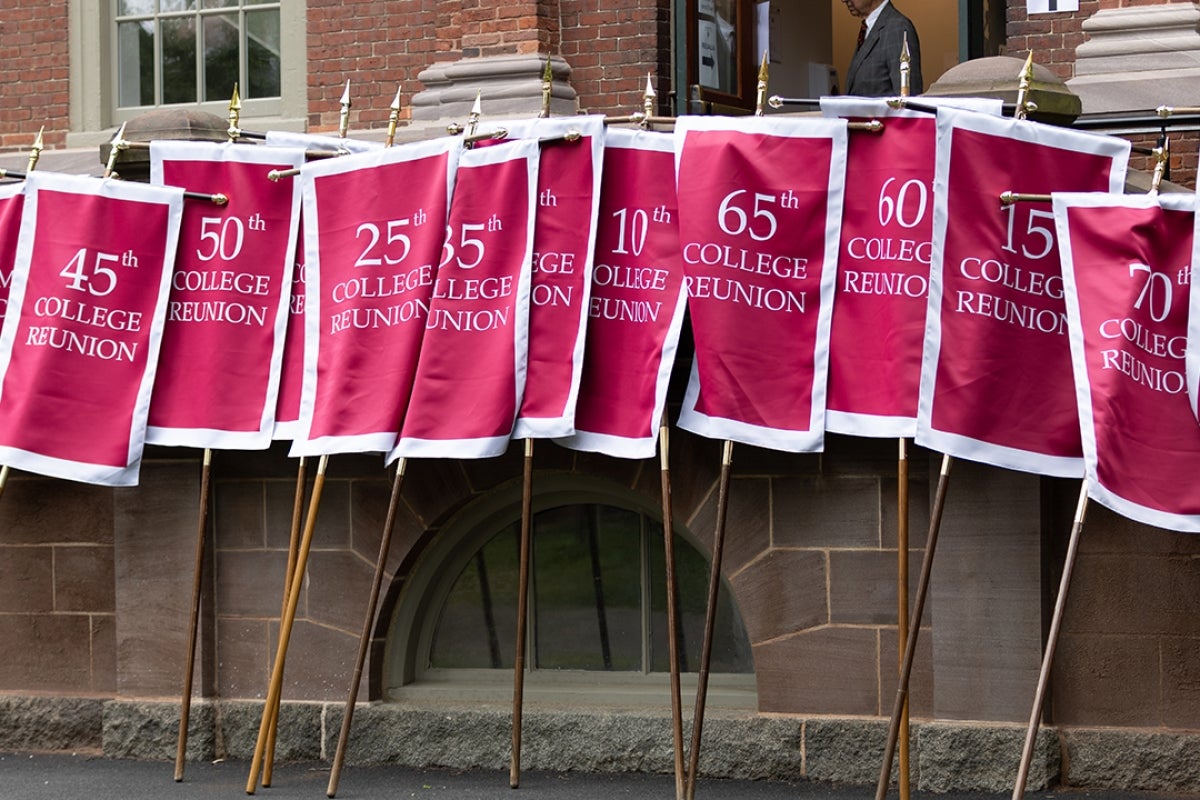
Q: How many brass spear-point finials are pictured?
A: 12